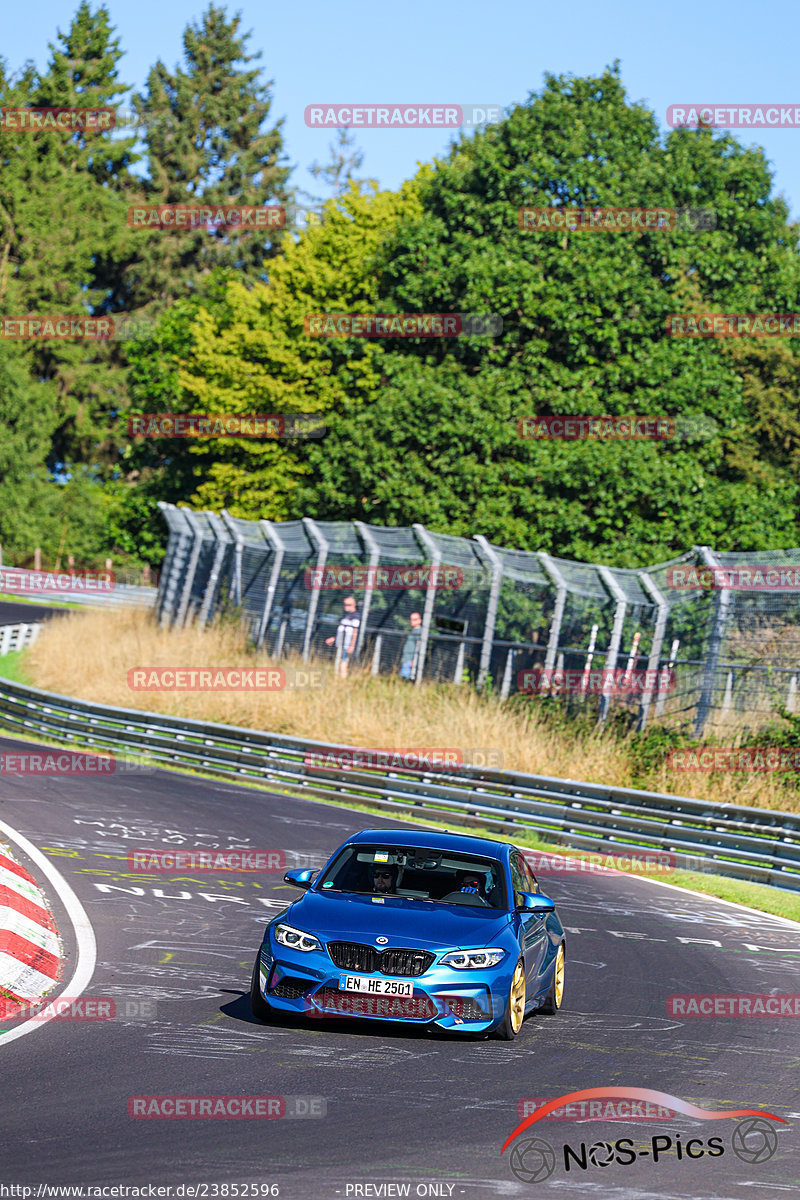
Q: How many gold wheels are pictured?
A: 2